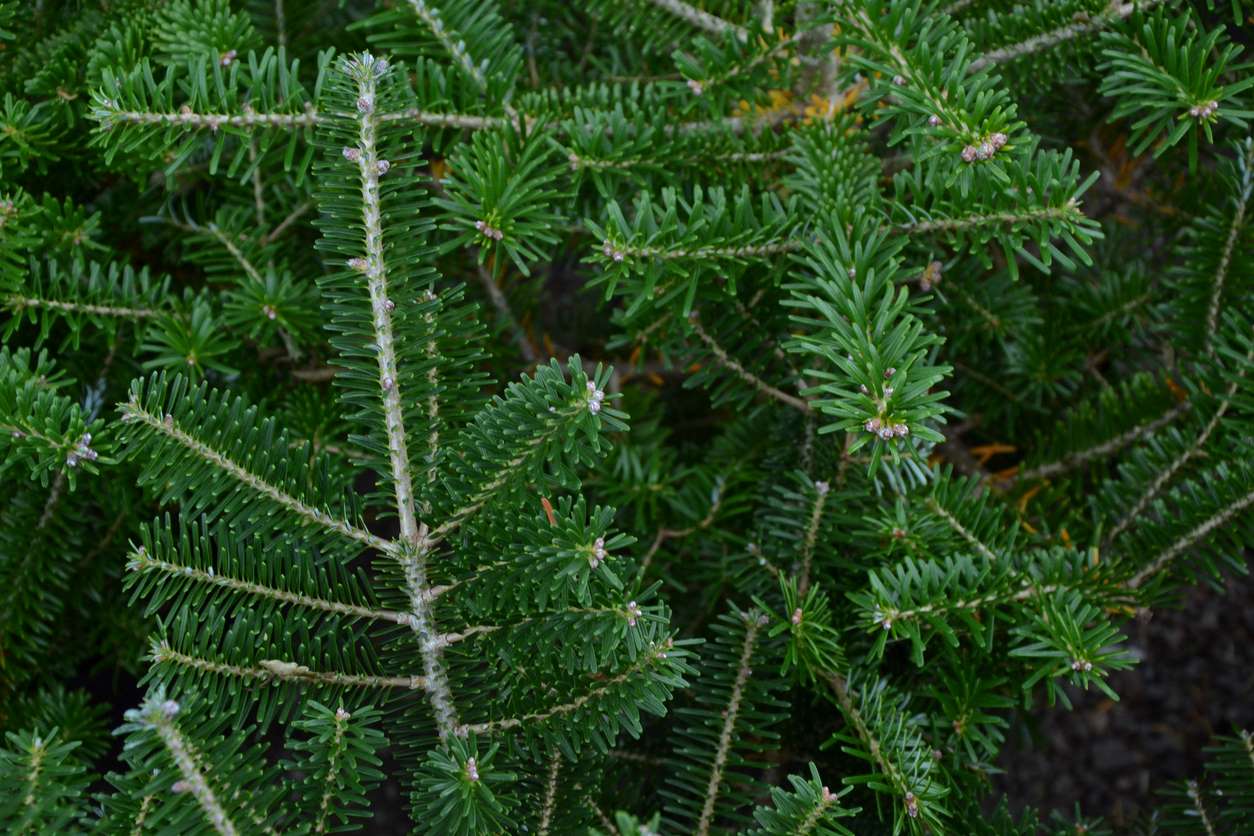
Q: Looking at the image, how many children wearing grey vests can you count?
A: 0